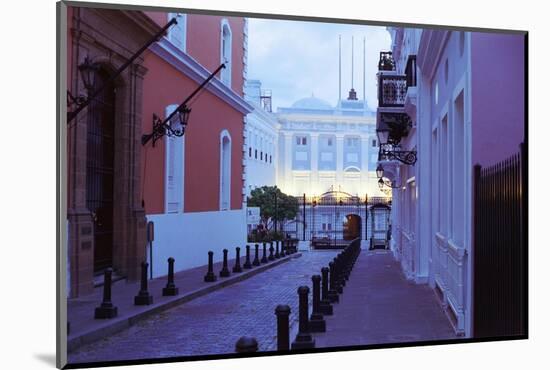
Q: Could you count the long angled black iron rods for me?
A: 2